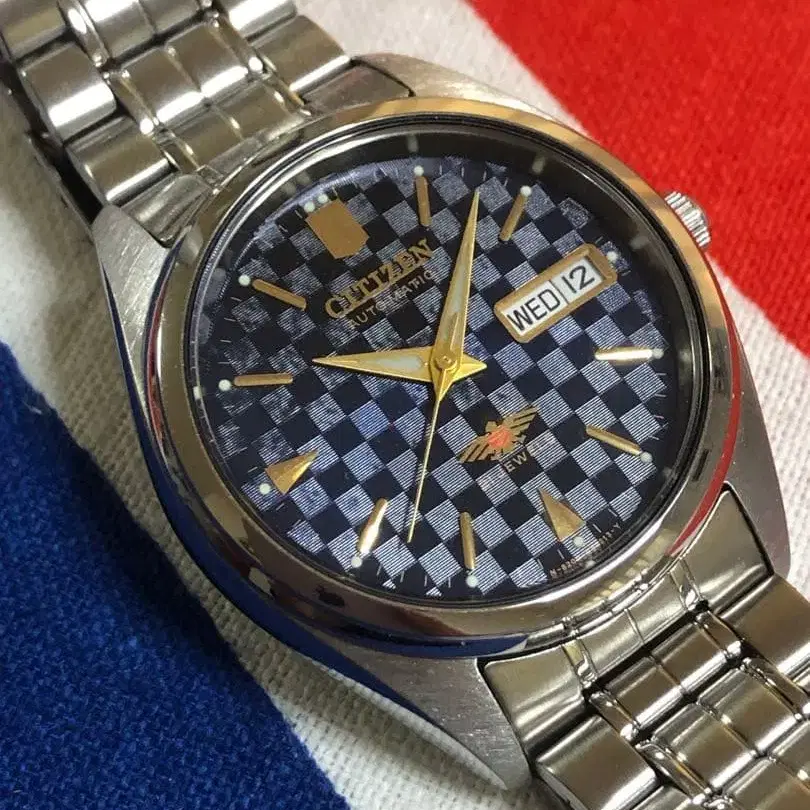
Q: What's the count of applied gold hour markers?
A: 11